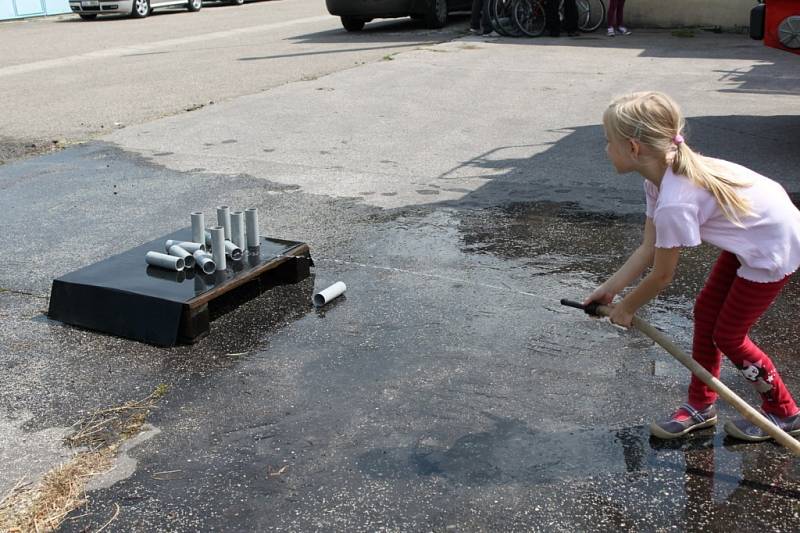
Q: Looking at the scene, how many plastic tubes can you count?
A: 11